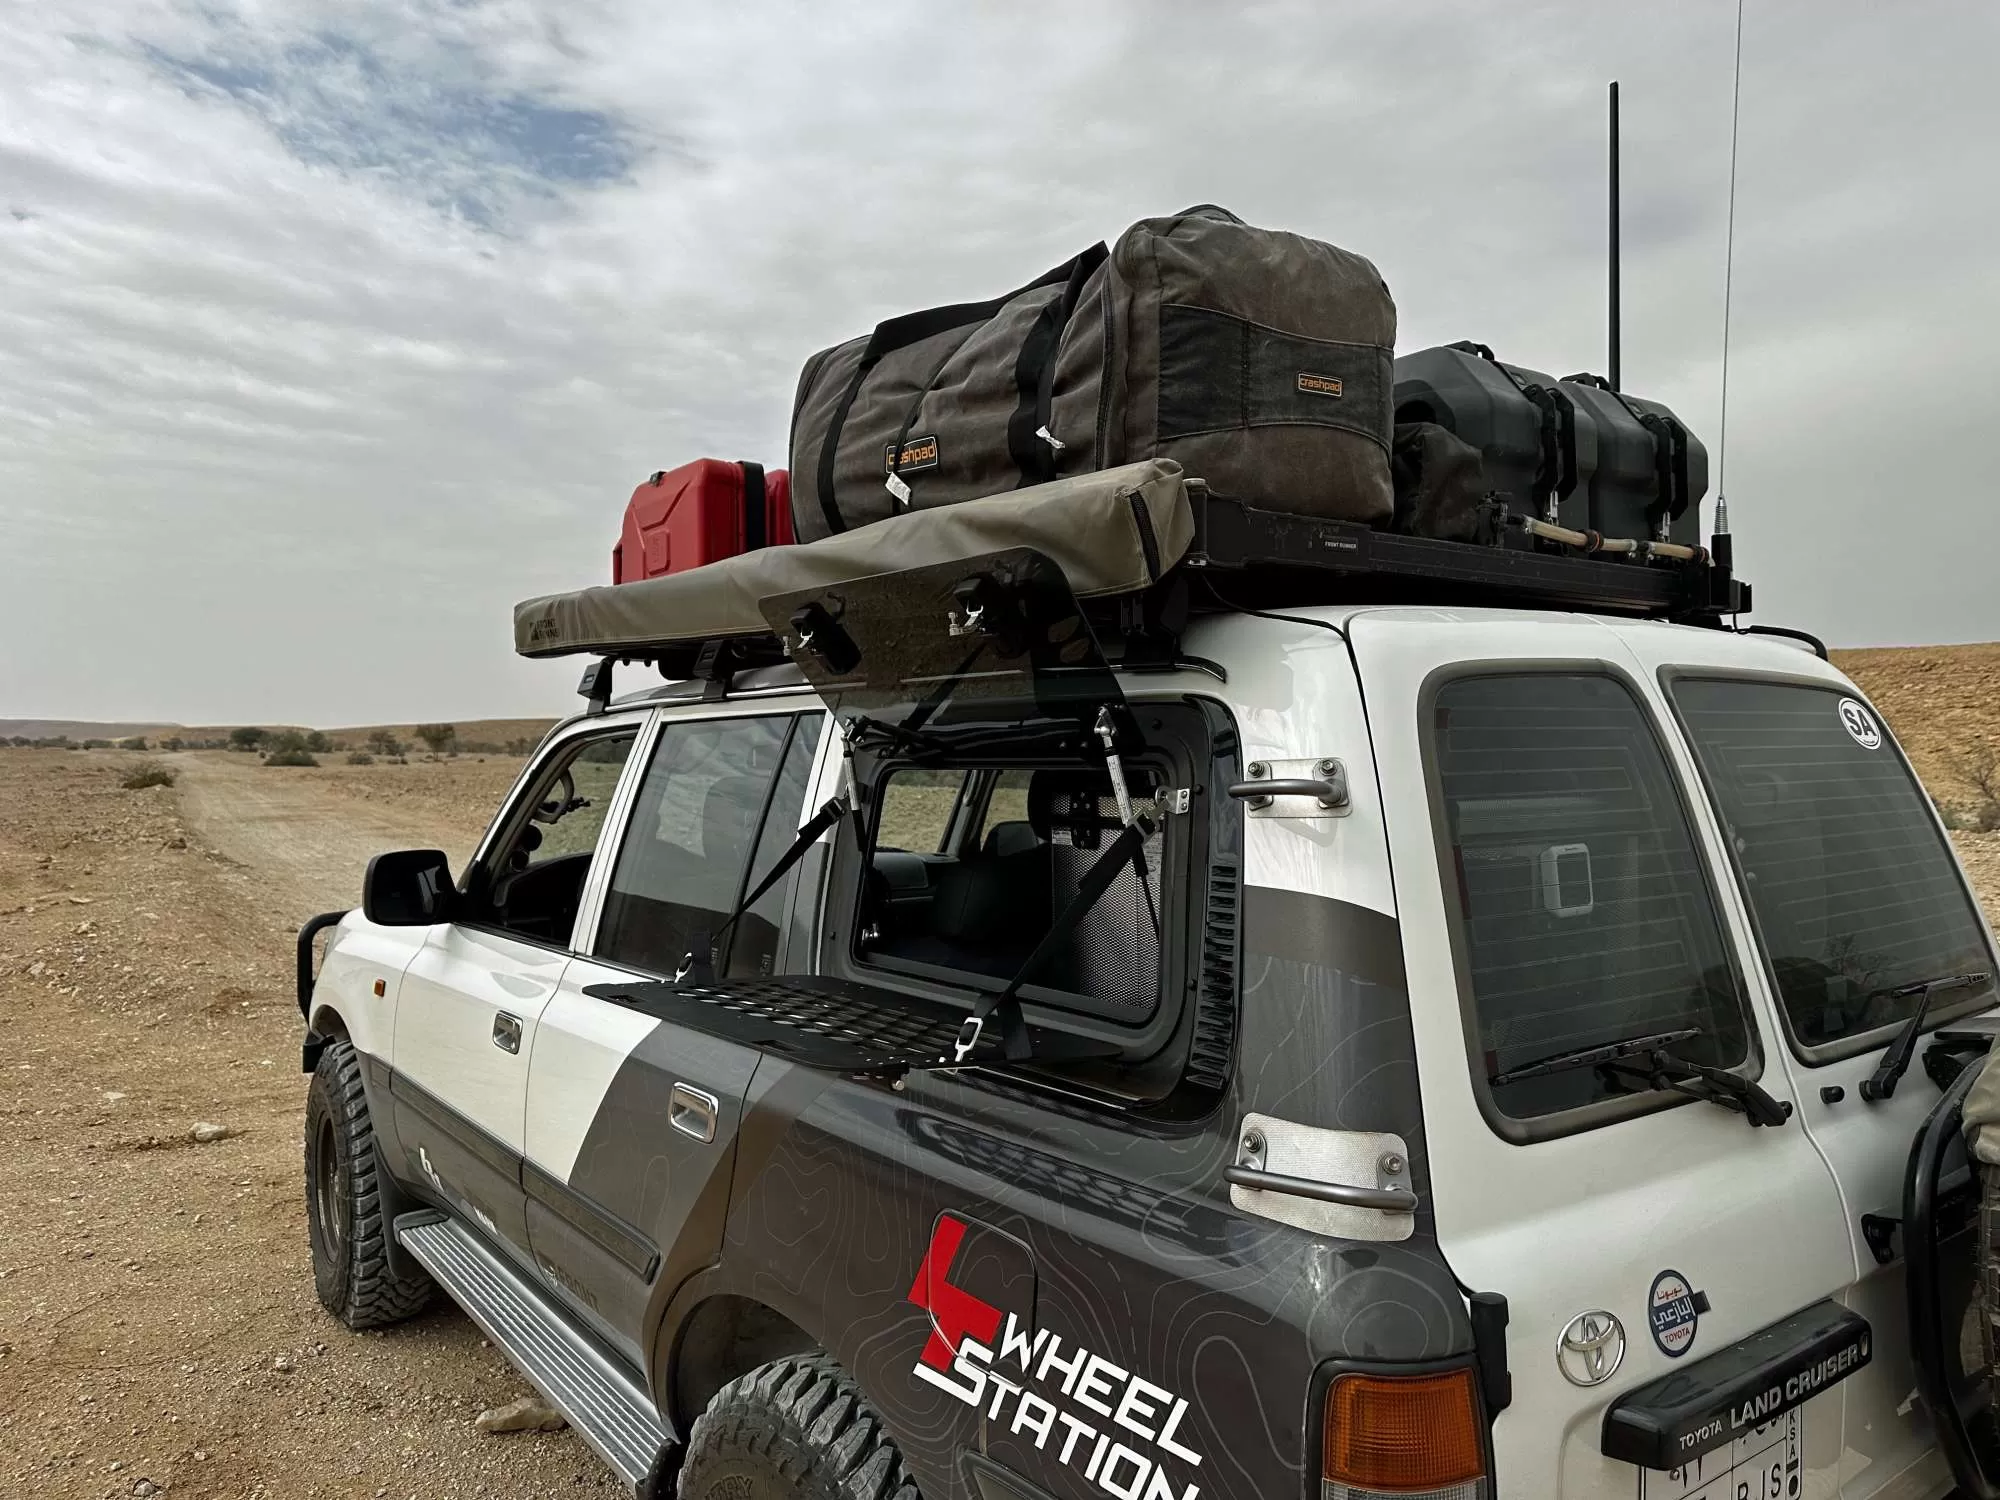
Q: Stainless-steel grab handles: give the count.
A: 2